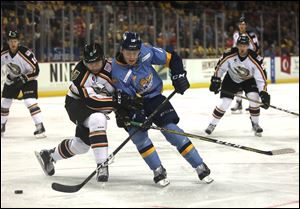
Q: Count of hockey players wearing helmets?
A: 5